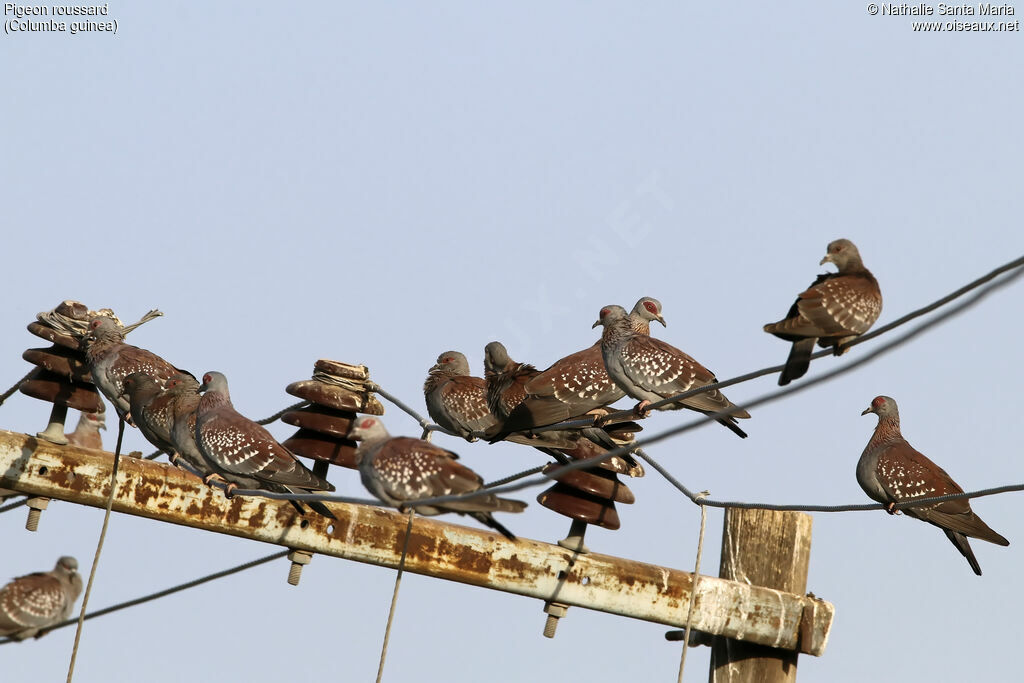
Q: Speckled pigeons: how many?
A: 13